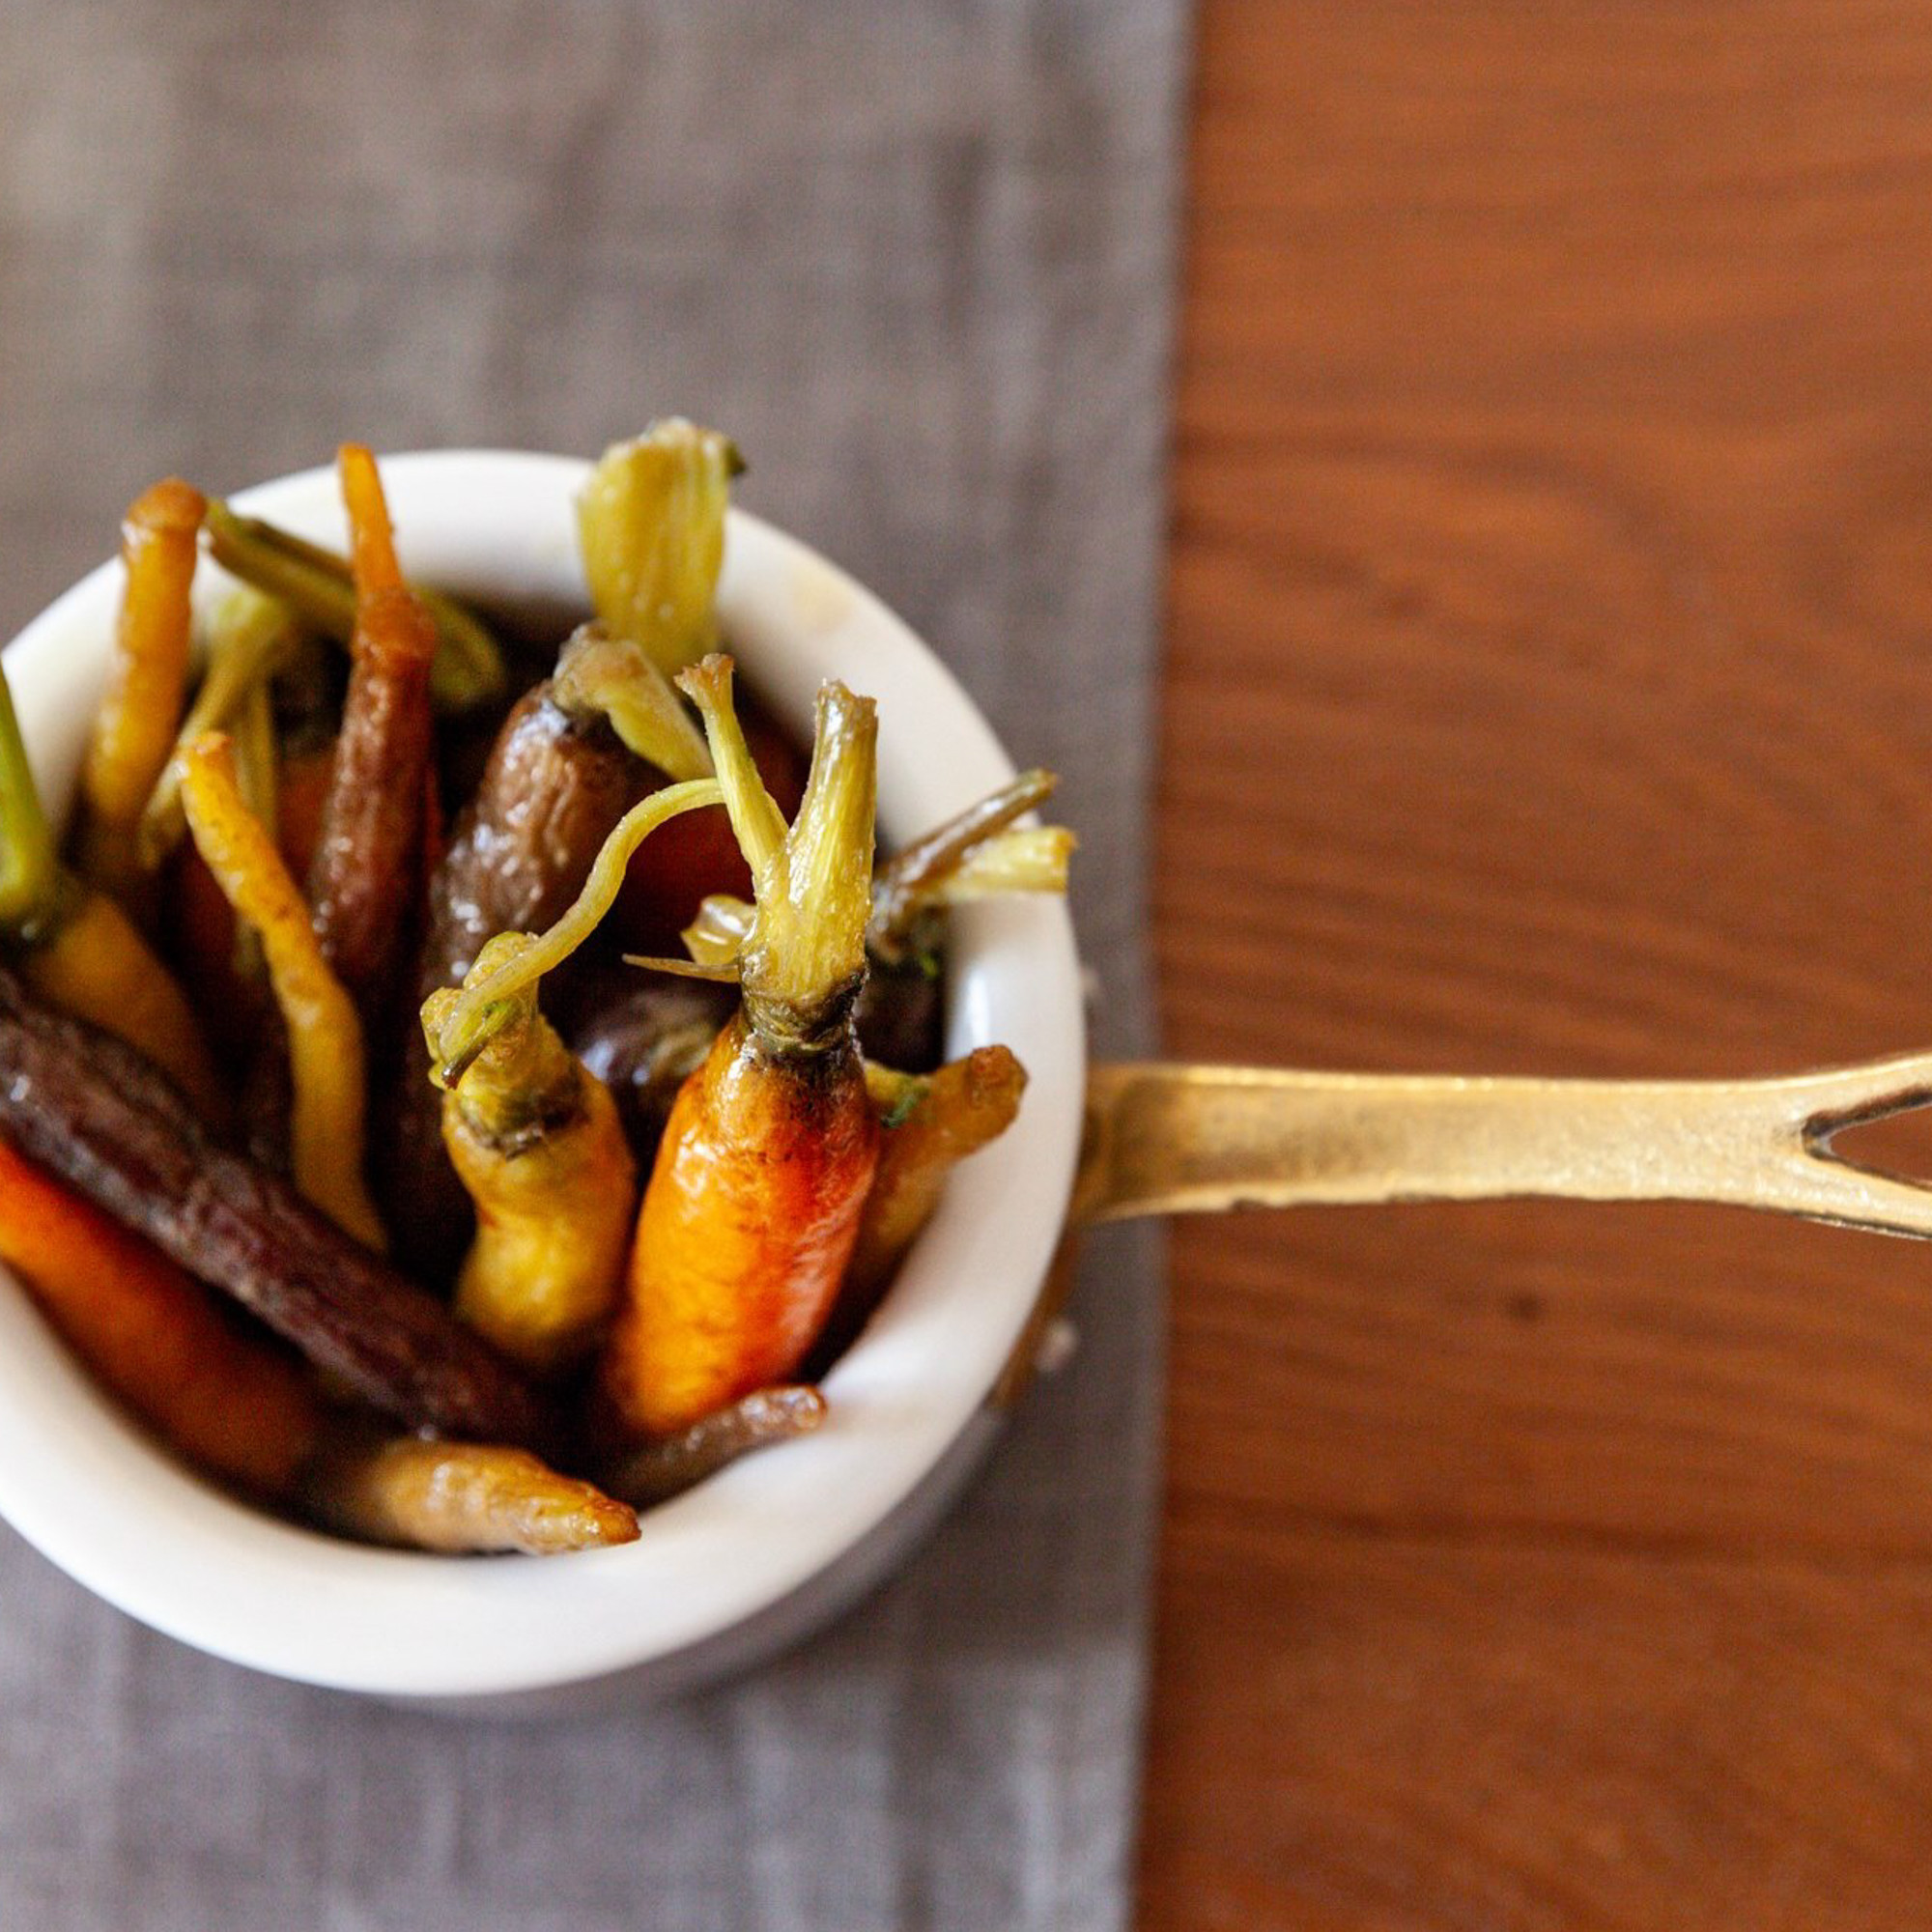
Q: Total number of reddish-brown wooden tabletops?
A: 1